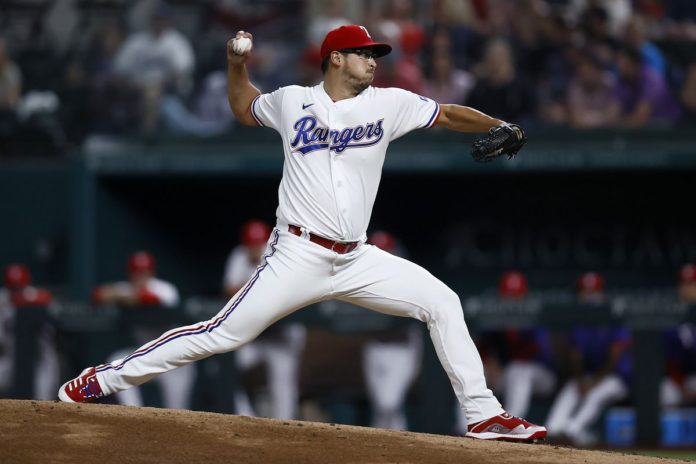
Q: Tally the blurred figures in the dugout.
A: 7